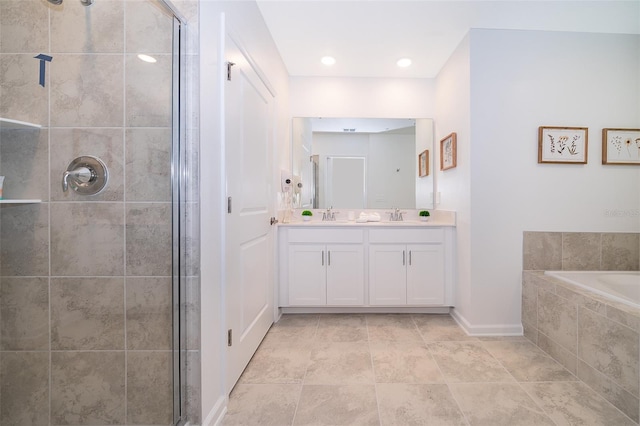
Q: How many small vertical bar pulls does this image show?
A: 4